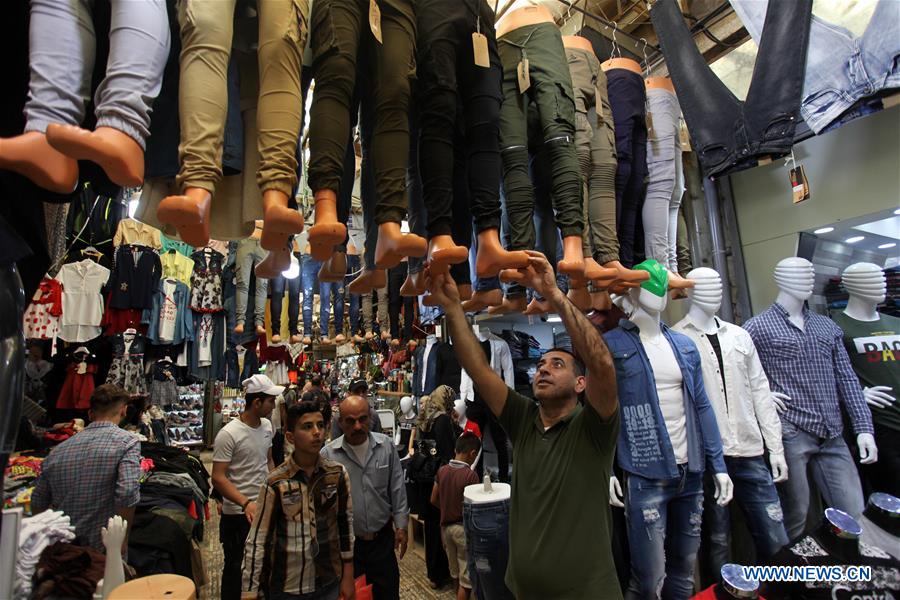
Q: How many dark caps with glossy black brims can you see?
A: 0